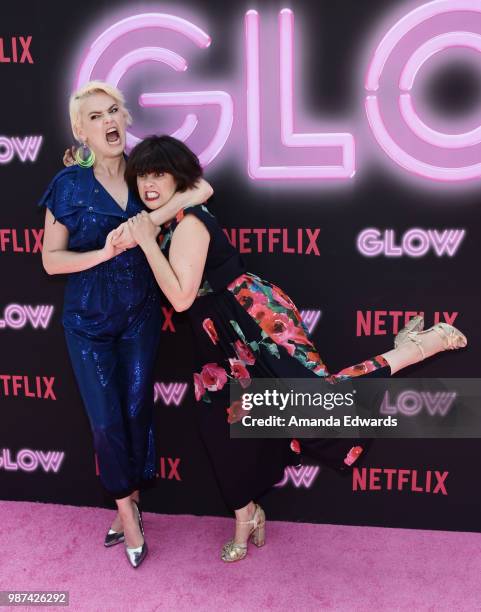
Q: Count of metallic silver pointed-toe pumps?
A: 2